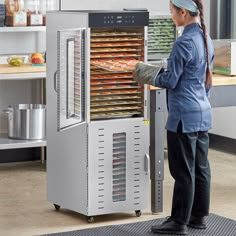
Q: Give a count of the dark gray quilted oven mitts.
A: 1